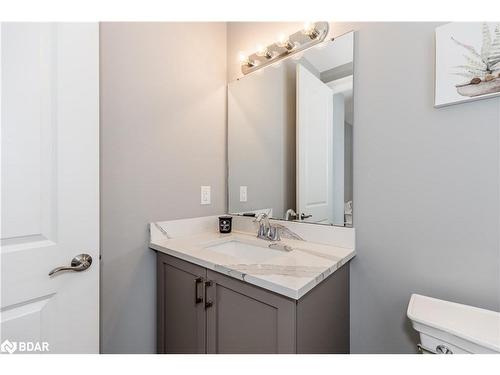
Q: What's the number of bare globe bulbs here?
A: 4